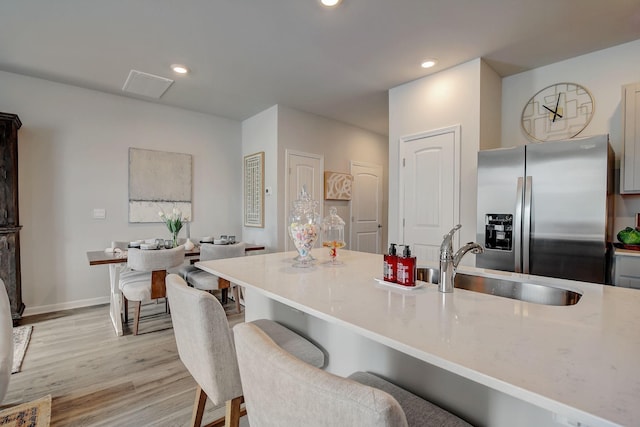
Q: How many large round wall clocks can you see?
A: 1